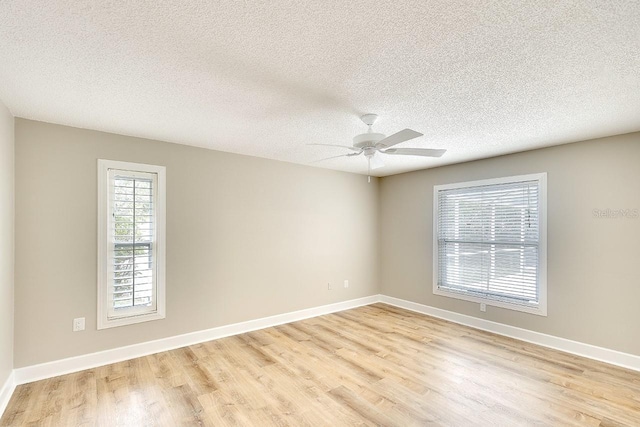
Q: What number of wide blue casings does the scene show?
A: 0